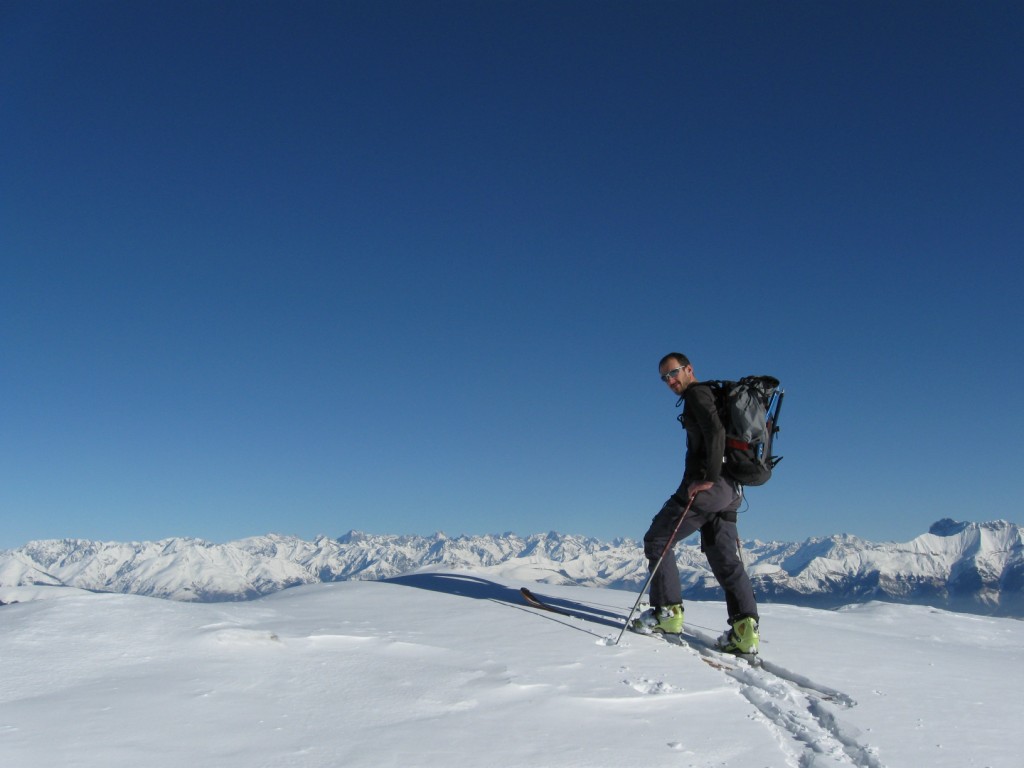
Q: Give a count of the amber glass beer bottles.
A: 0